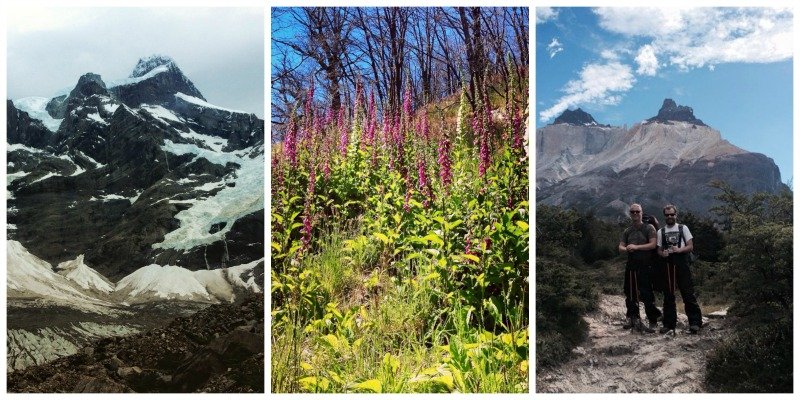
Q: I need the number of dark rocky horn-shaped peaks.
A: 2